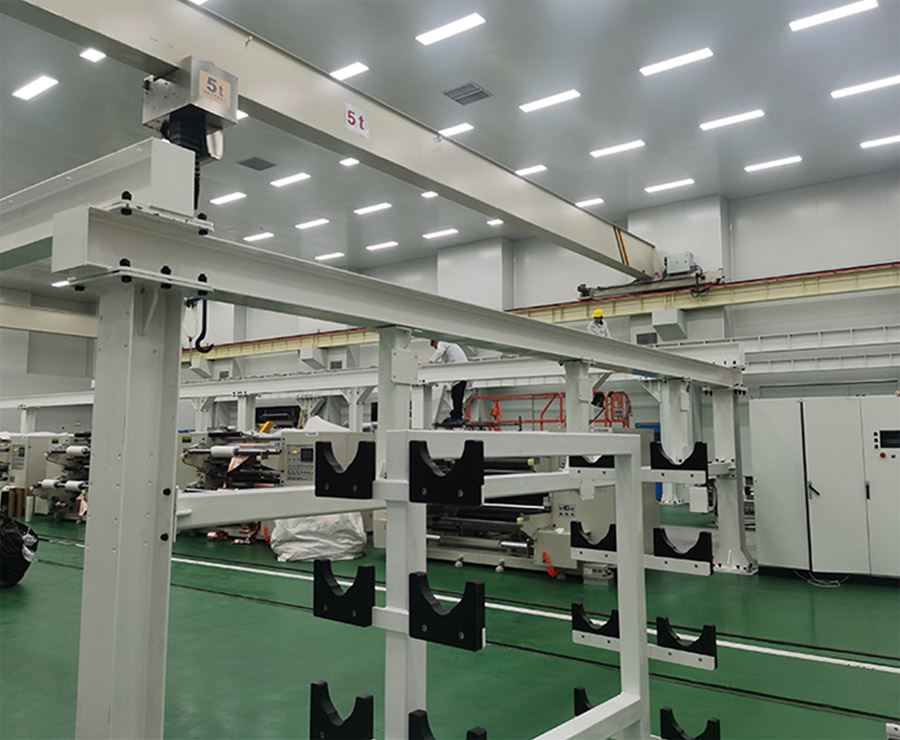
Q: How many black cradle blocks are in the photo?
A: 14